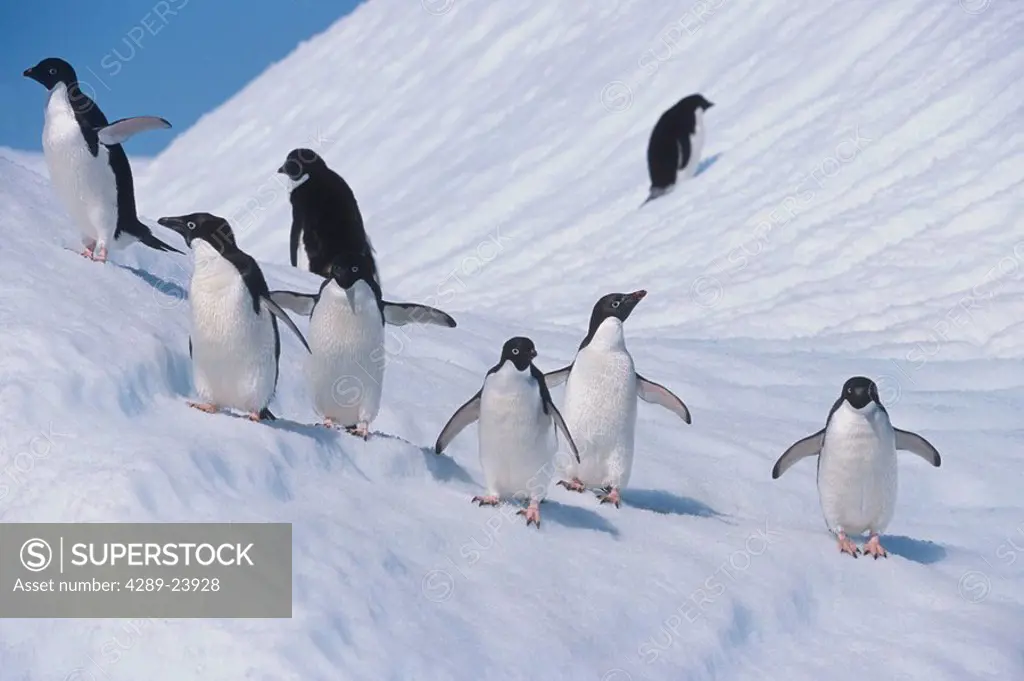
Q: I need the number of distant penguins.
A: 1